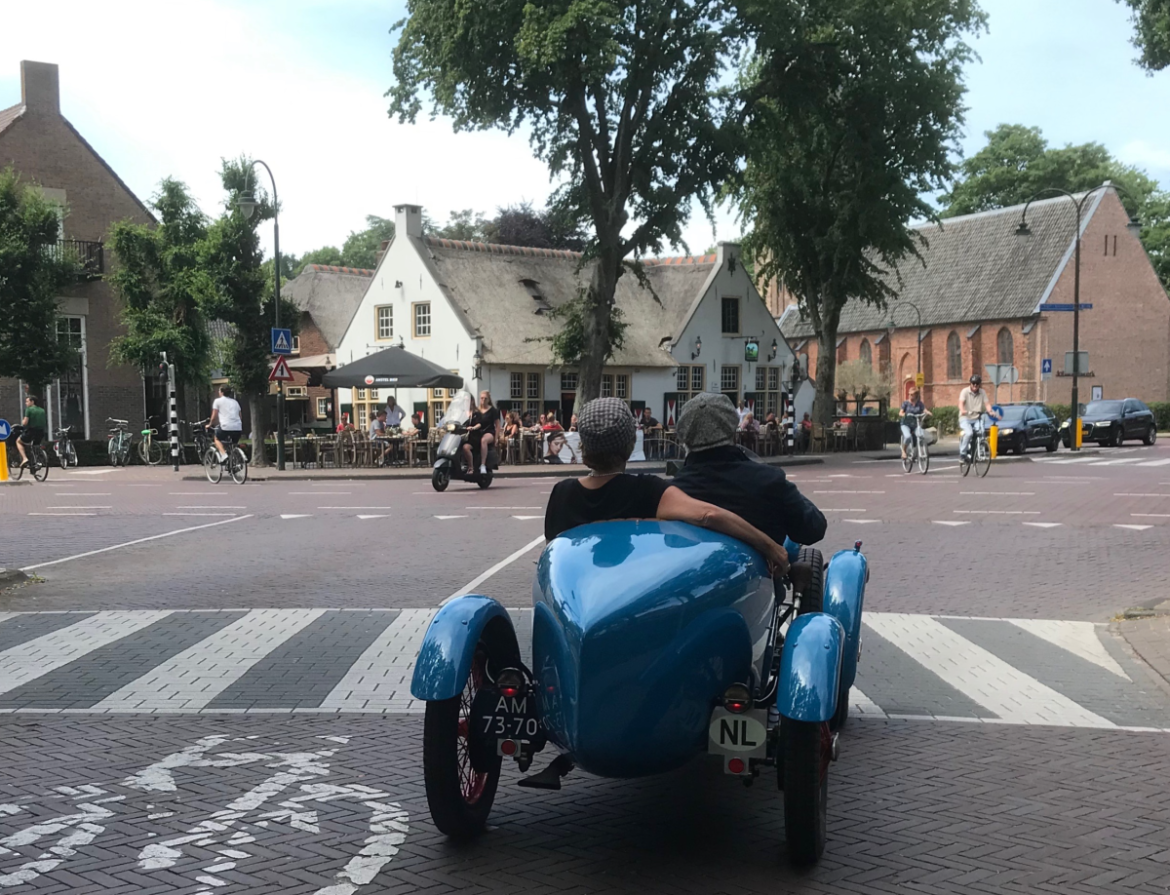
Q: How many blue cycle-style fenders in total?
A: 3